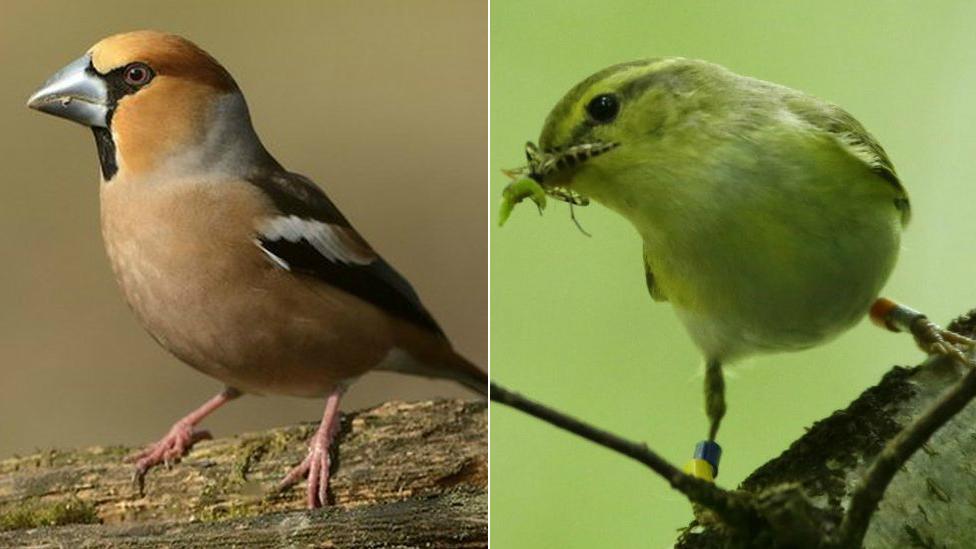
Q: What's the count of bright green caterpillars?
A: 1